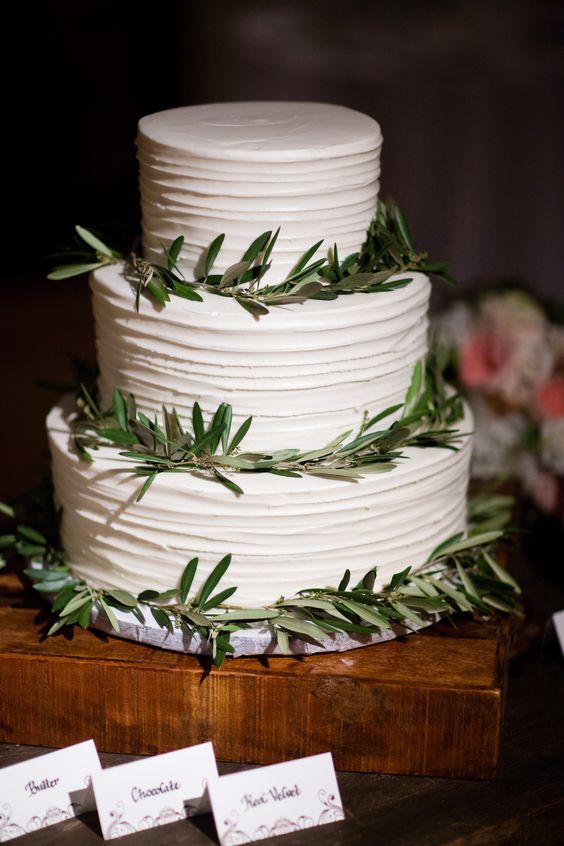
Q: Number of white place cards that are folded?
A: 3